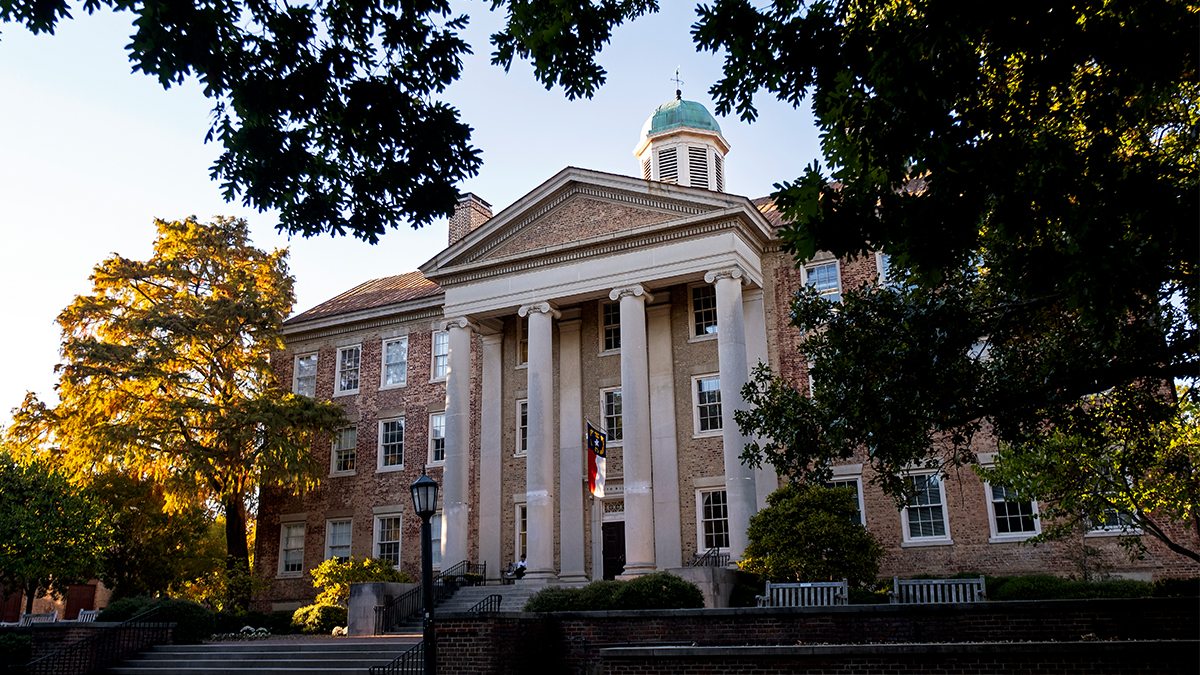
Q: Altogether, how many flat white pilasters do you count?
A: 4